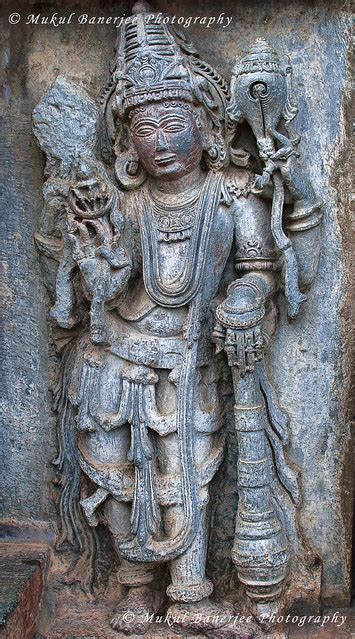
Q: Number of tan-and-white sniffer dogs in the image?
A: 0